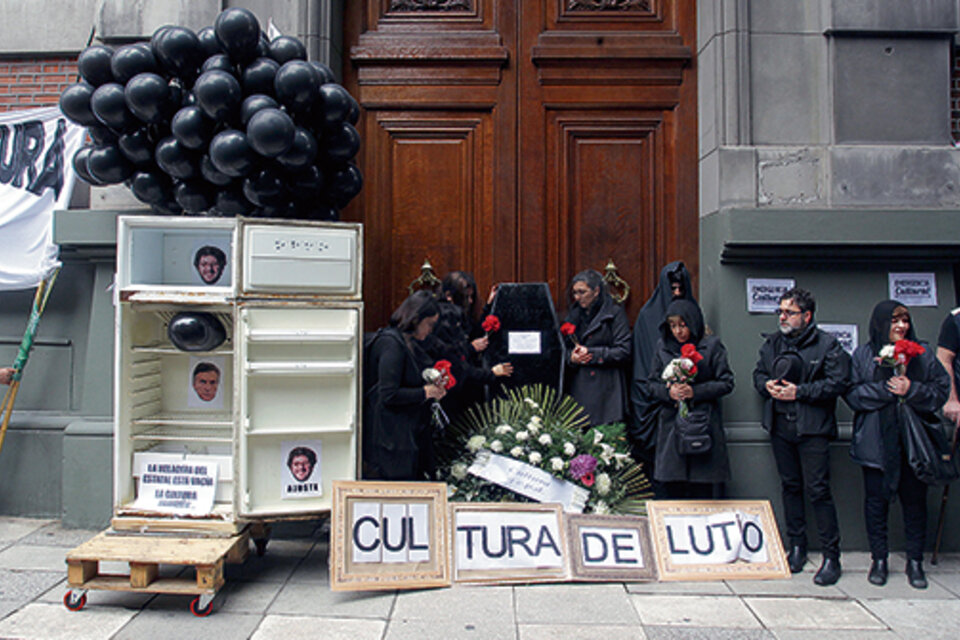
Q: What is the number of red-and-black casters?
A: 2